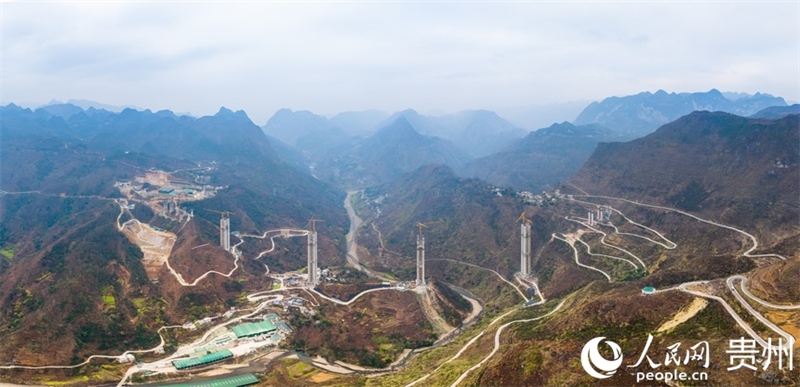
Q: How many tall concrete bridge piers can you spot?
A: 4